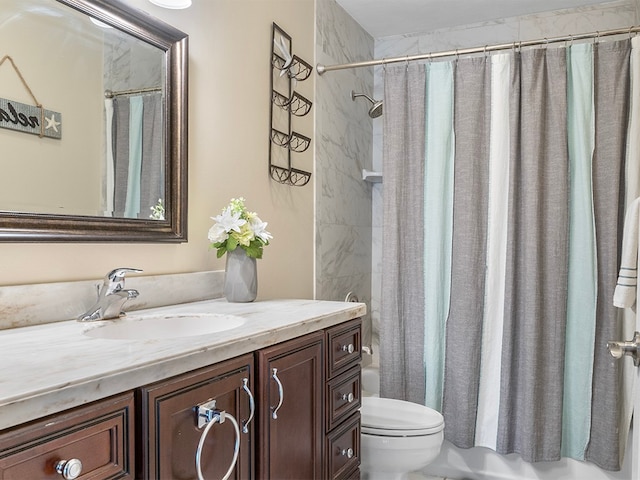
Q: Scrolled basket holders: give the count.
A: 4